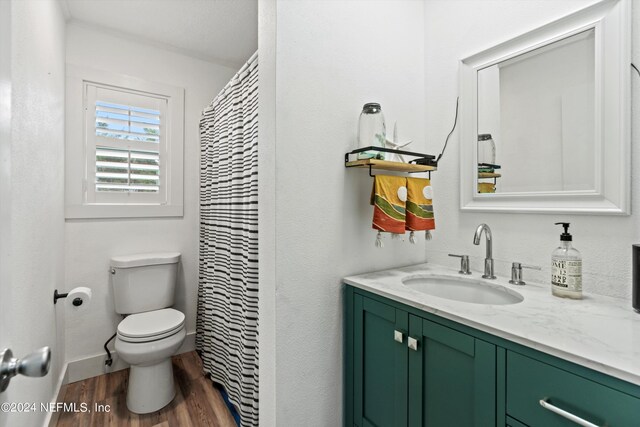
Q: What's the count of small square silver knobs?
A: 2